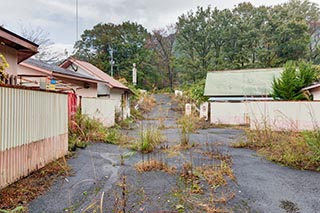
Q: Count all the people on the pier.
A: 0